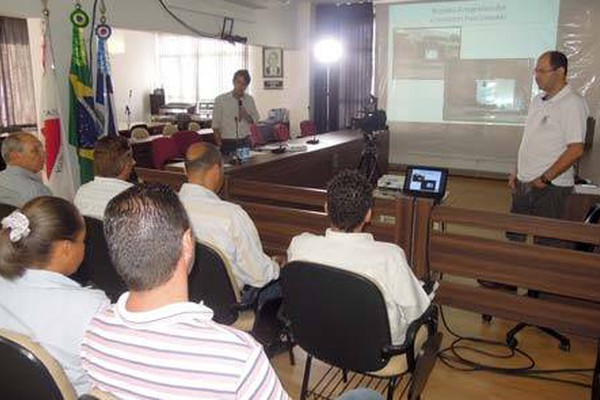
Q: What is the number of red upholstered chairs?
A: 5